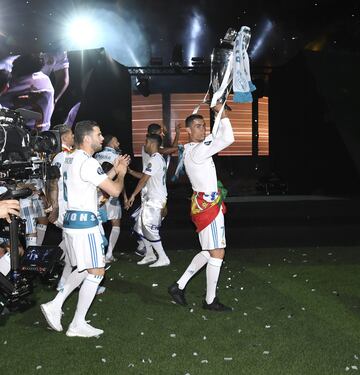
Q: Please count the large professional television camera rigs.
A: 1